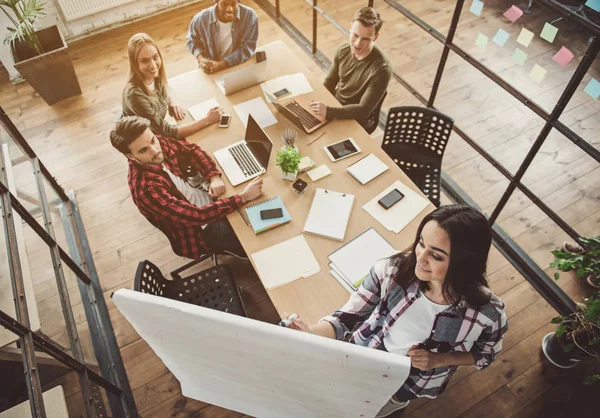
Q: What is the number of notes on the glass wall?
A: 11